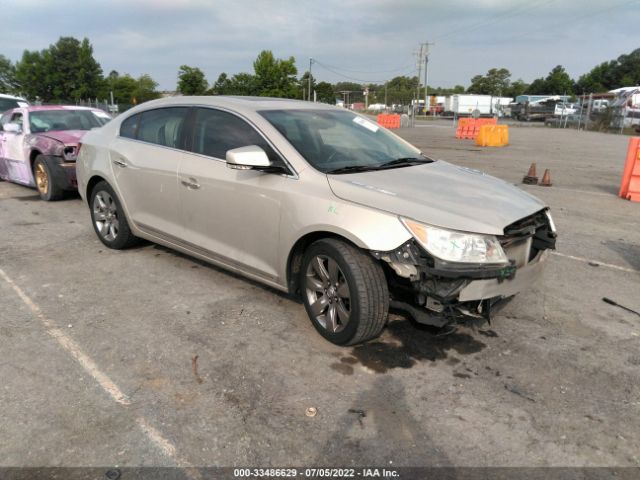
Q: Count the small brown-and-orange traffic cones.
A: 2